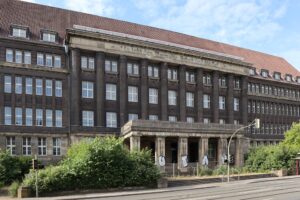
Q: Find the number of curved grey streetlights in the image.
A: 1